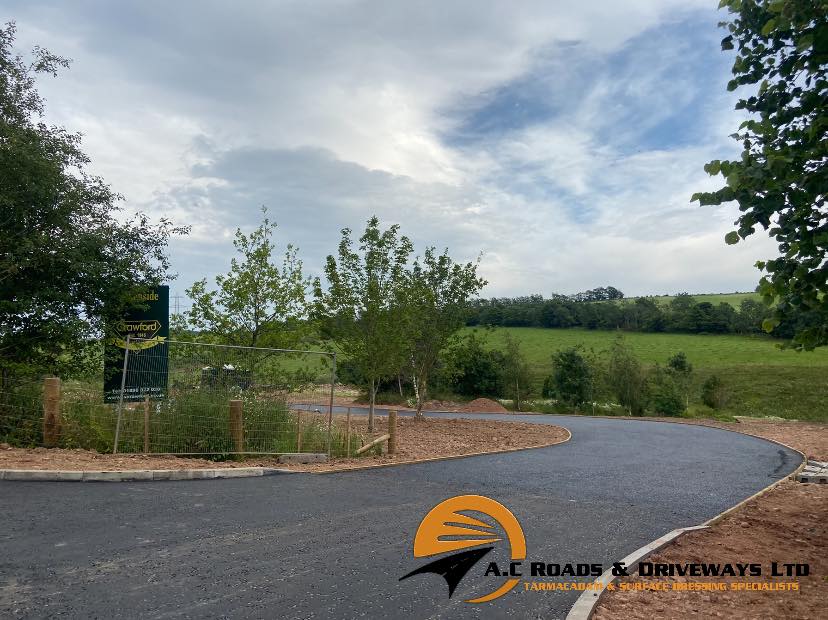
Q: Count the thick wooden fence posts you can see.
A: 3